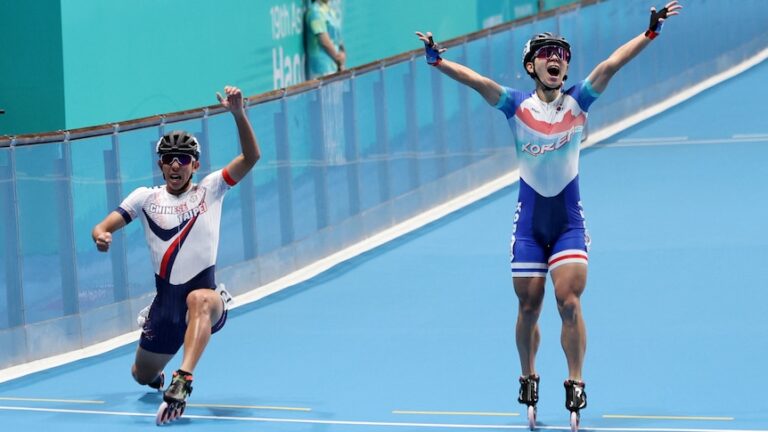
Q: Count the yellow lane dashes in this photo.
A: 4